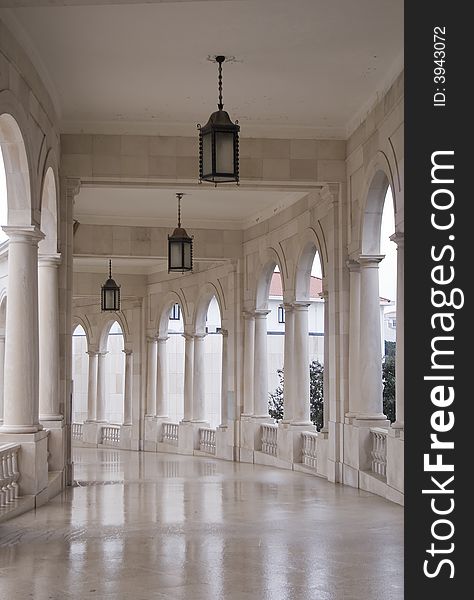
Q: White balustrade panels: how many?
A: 8